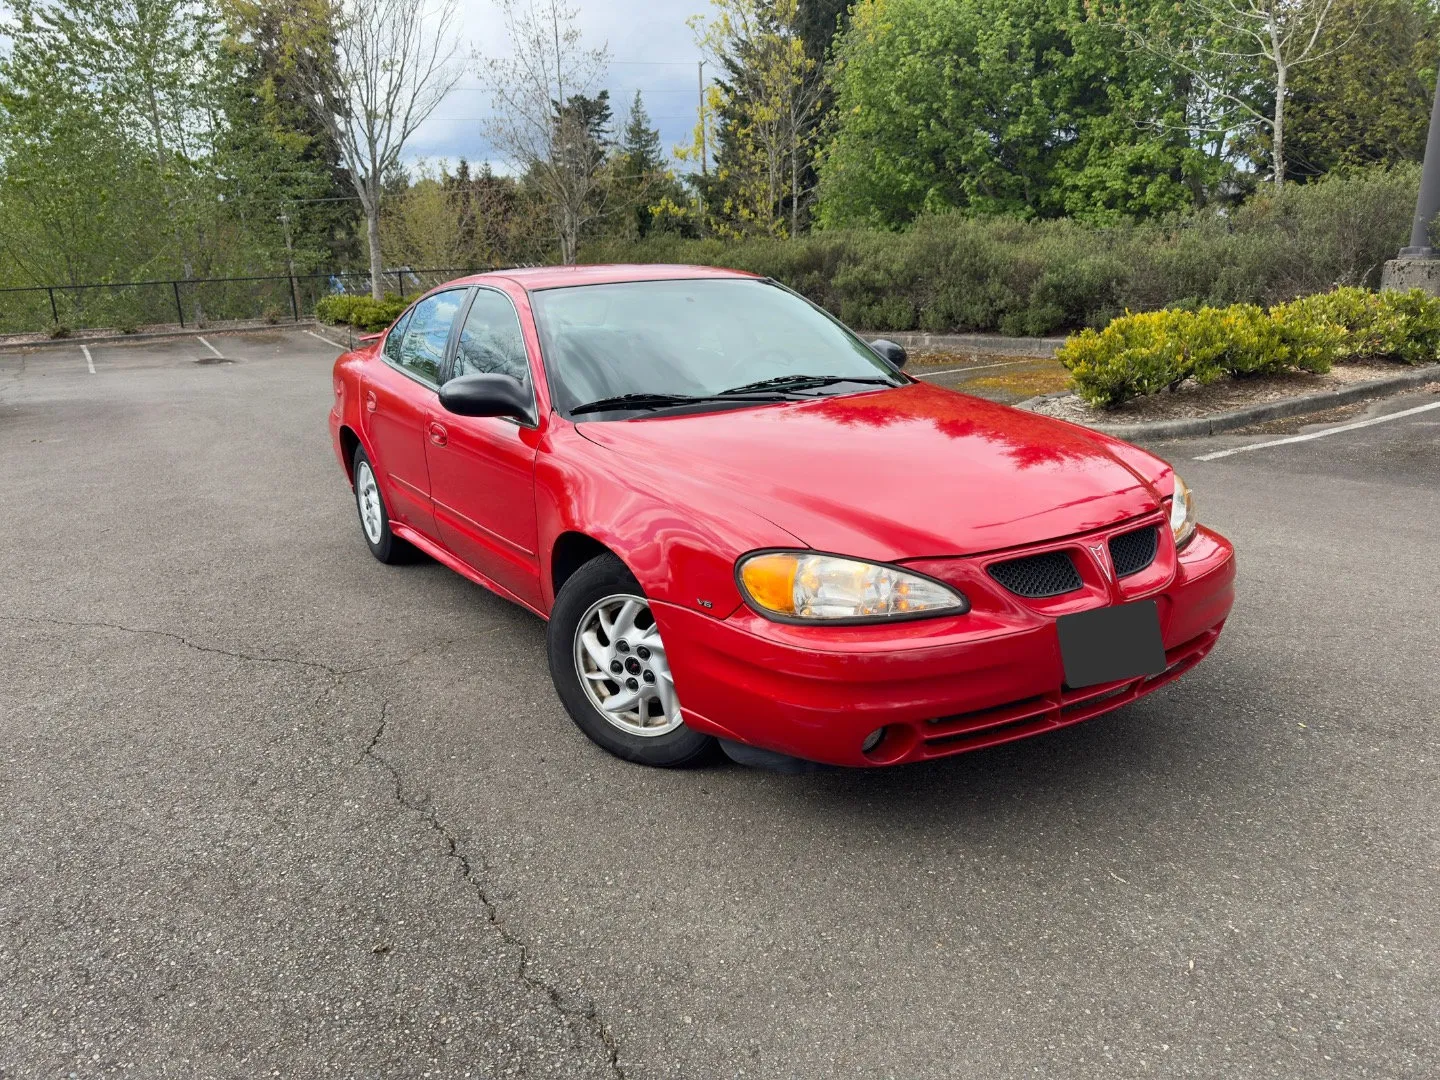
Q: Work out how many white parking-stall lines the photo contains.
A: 5